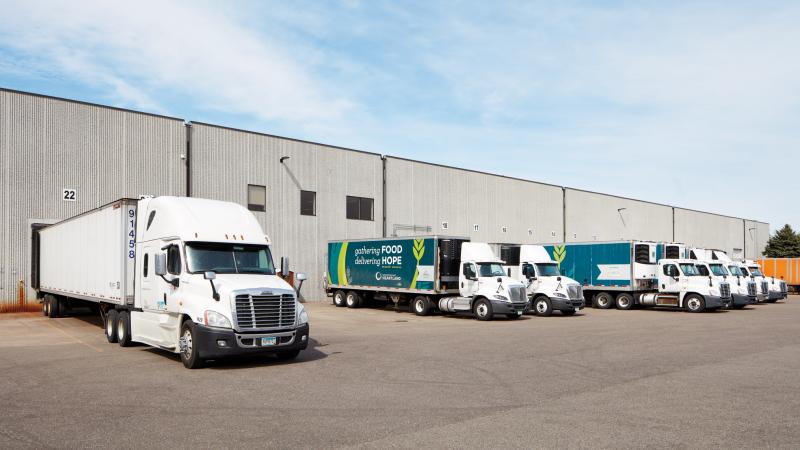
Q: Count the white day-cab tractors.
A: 6